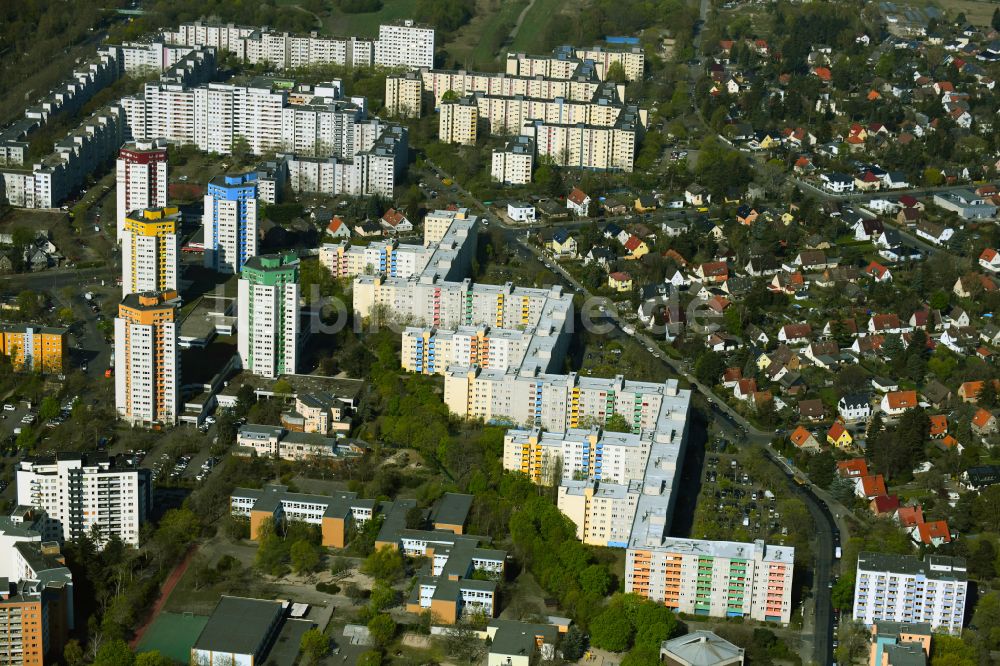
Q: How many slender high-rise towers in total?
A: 5